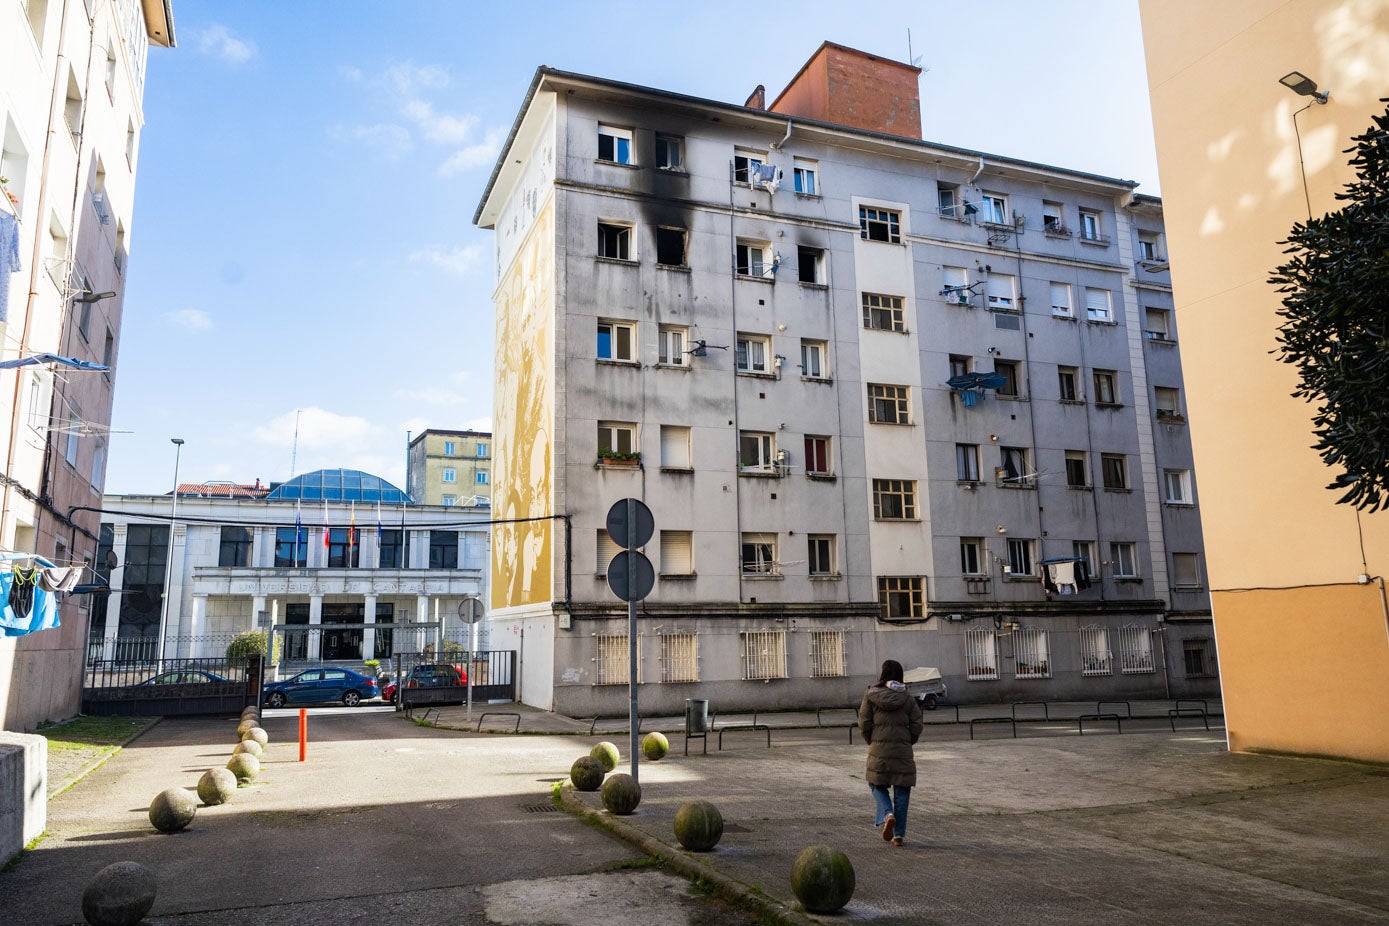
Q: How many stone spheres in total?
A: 15